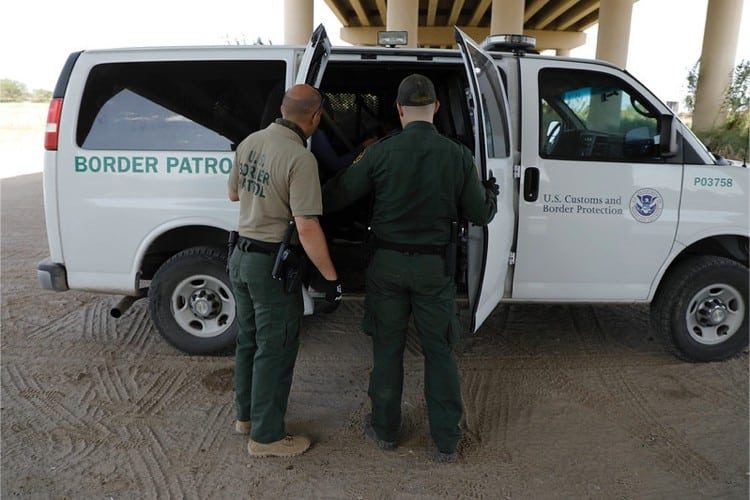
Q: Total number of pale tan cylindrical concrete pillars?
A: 5